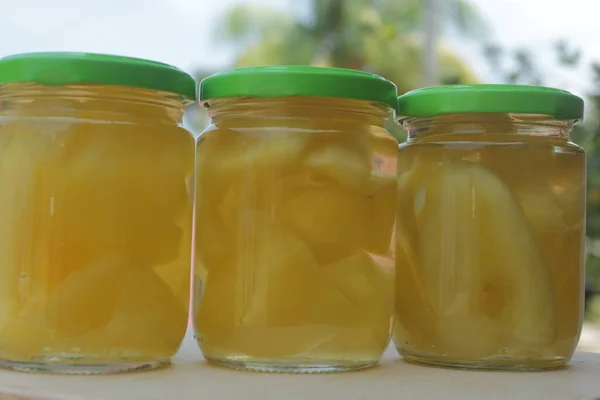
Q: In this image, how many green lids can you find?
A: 3